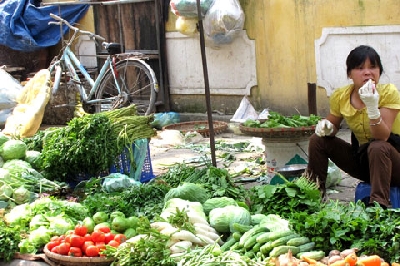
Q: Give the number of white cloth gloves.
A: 2